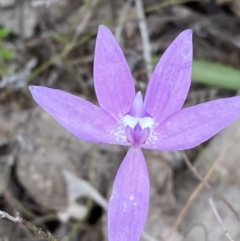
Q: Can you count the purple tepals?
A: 5